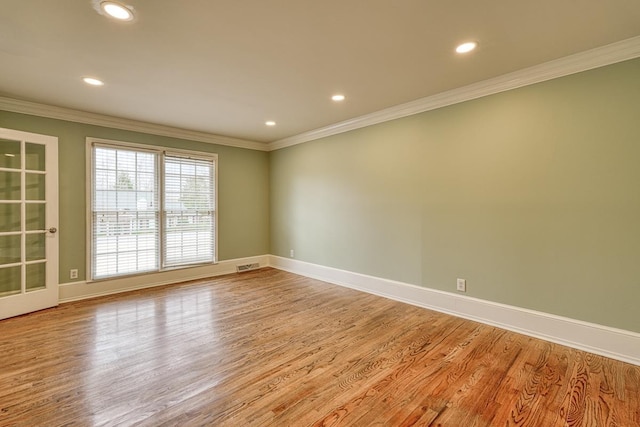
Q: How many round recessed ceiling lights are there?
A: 5